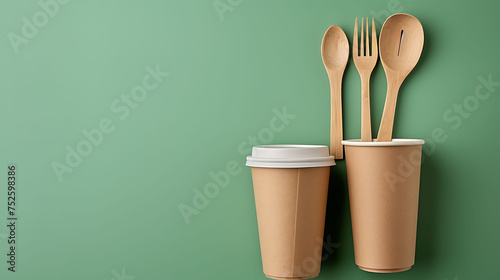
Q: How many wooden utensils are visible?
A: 3